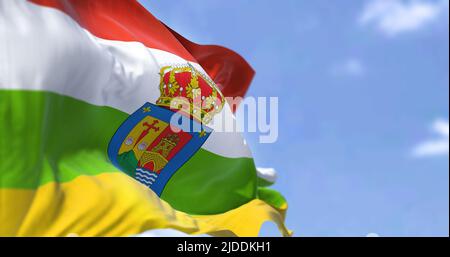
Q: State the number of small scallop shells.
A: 2